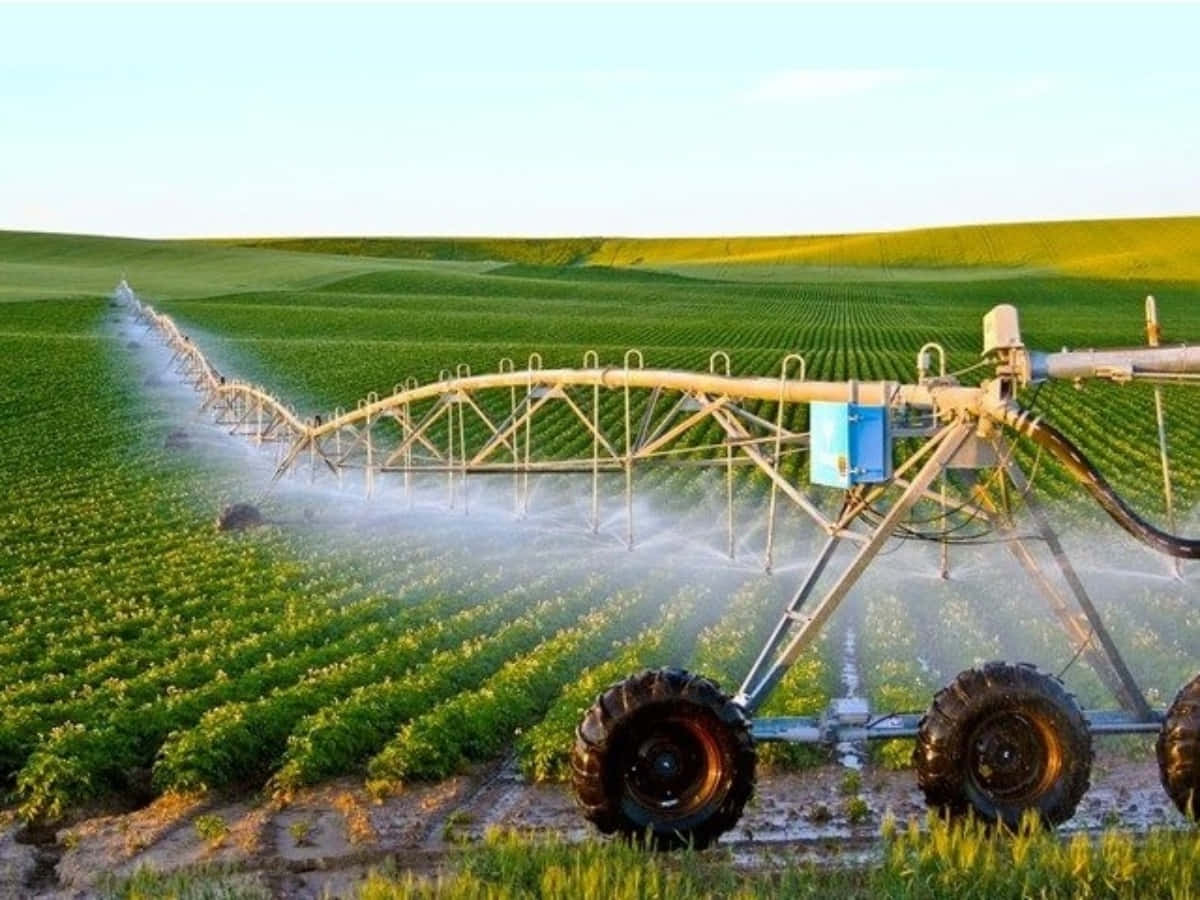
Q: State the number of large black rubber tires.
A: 3